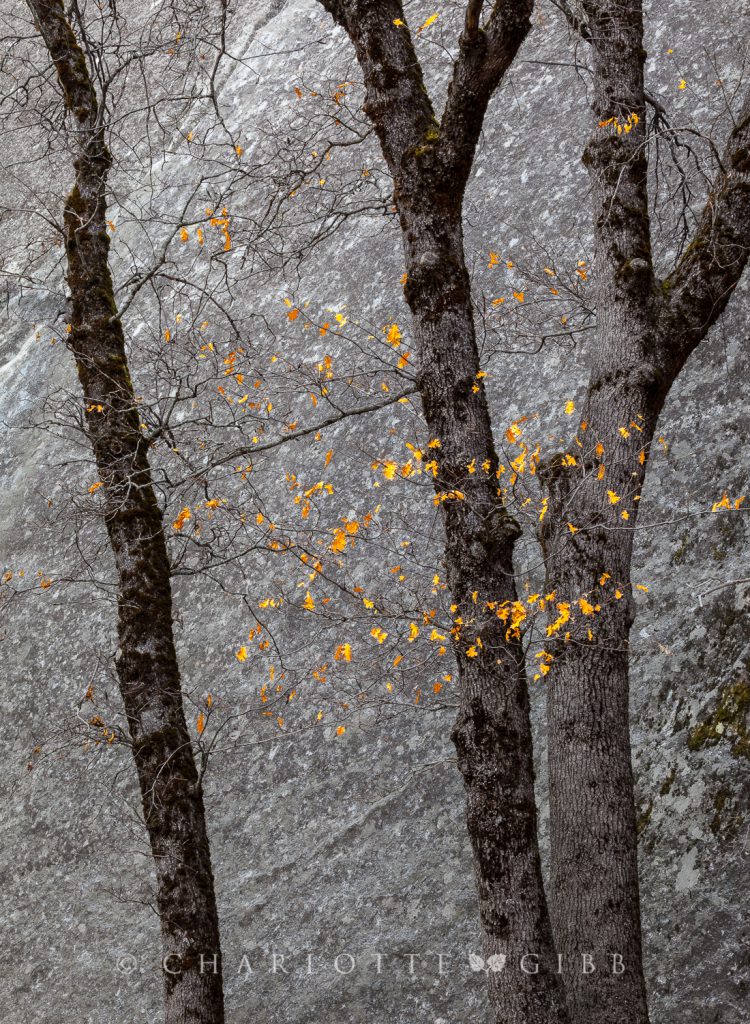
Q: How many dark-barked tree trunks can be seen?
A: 3